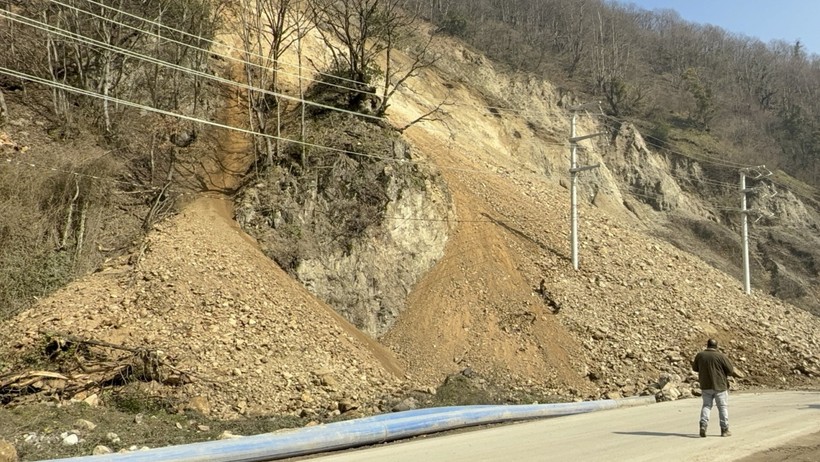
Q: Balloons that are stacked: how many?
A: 0